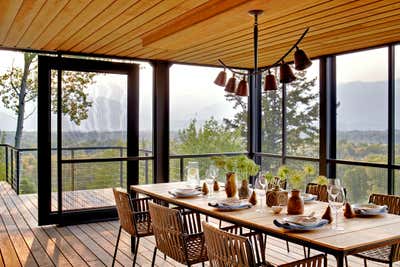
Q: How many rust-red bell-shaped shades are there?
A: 6